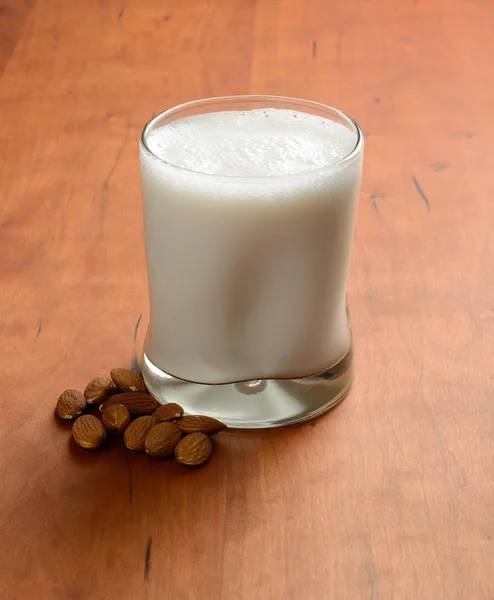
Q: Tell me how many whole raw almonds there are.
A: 11